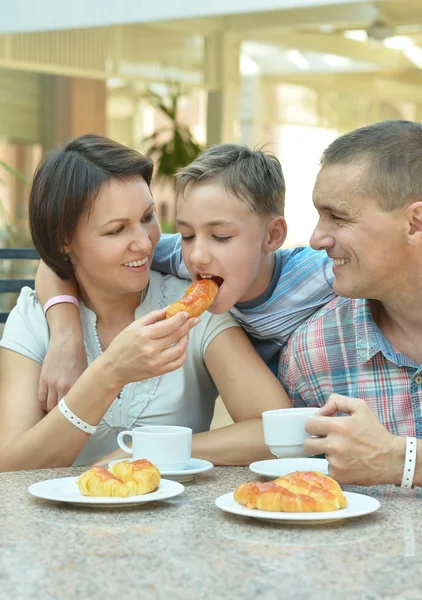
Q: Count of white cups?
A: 2